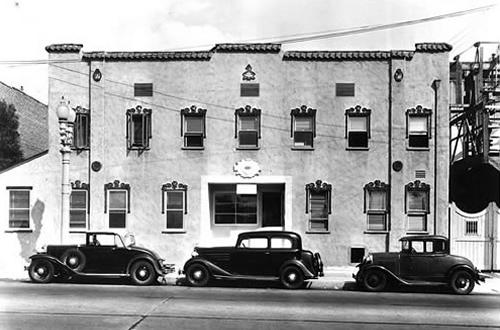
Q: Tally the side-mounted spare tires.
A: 1